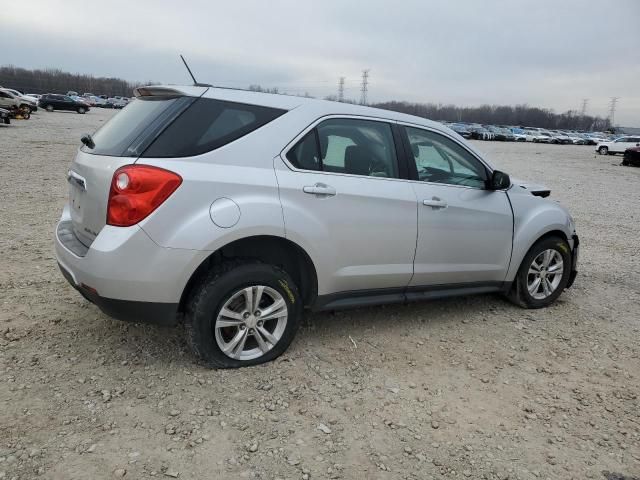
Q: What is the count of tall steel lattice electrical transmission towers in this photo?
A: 4